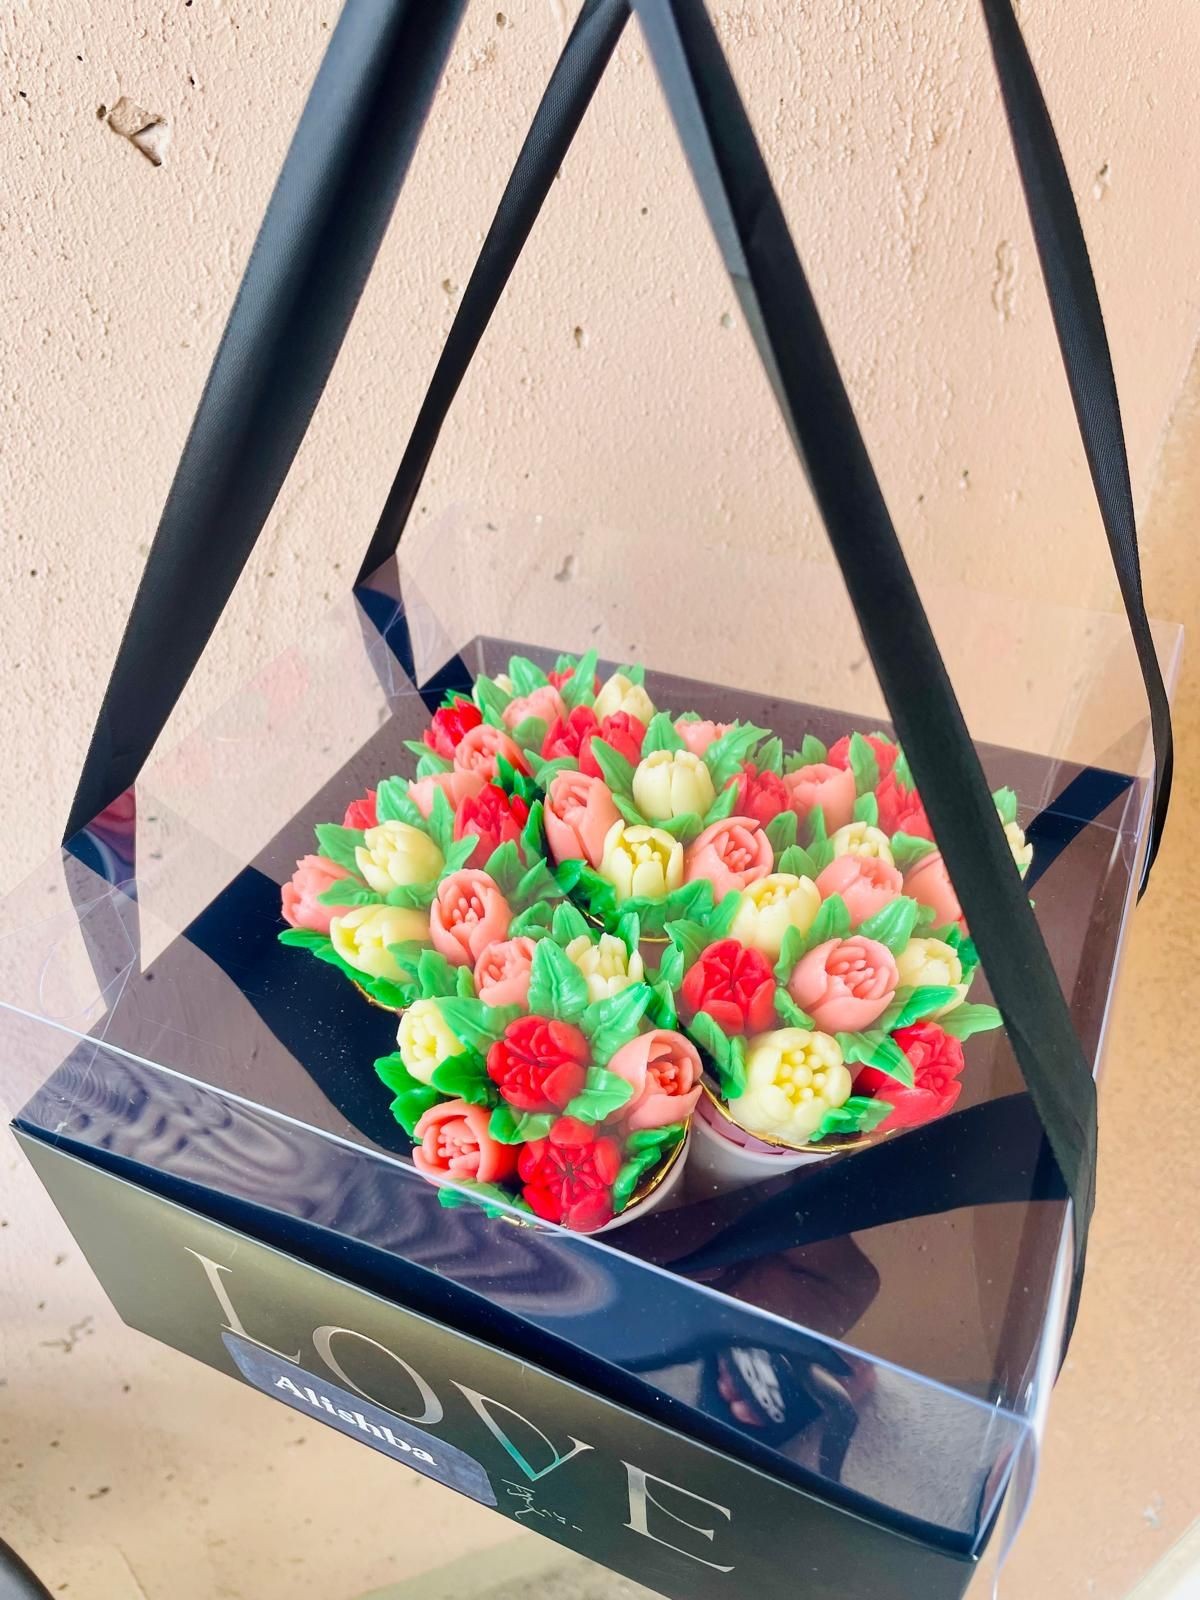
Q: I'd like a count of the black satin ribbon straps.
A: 4